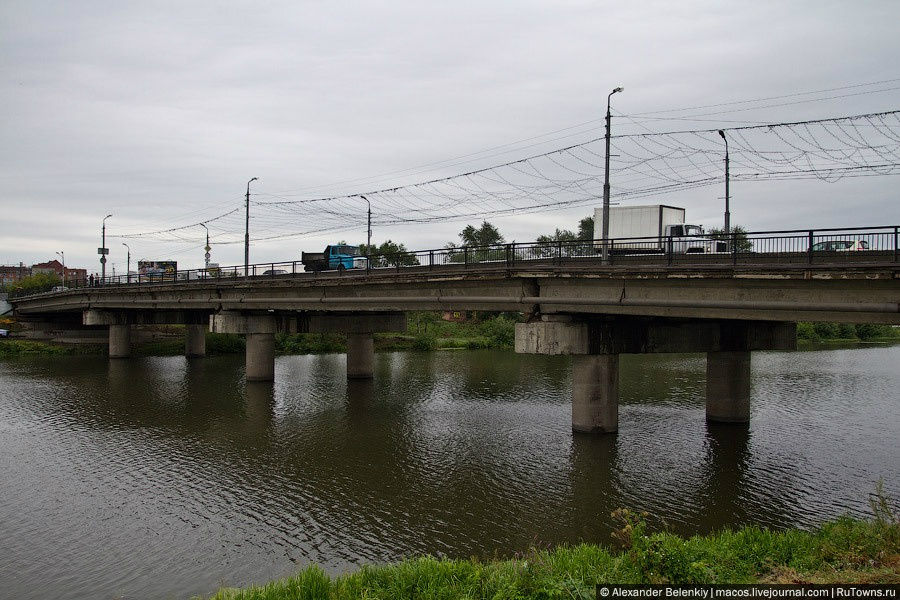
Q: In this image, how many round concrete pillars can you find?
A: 6